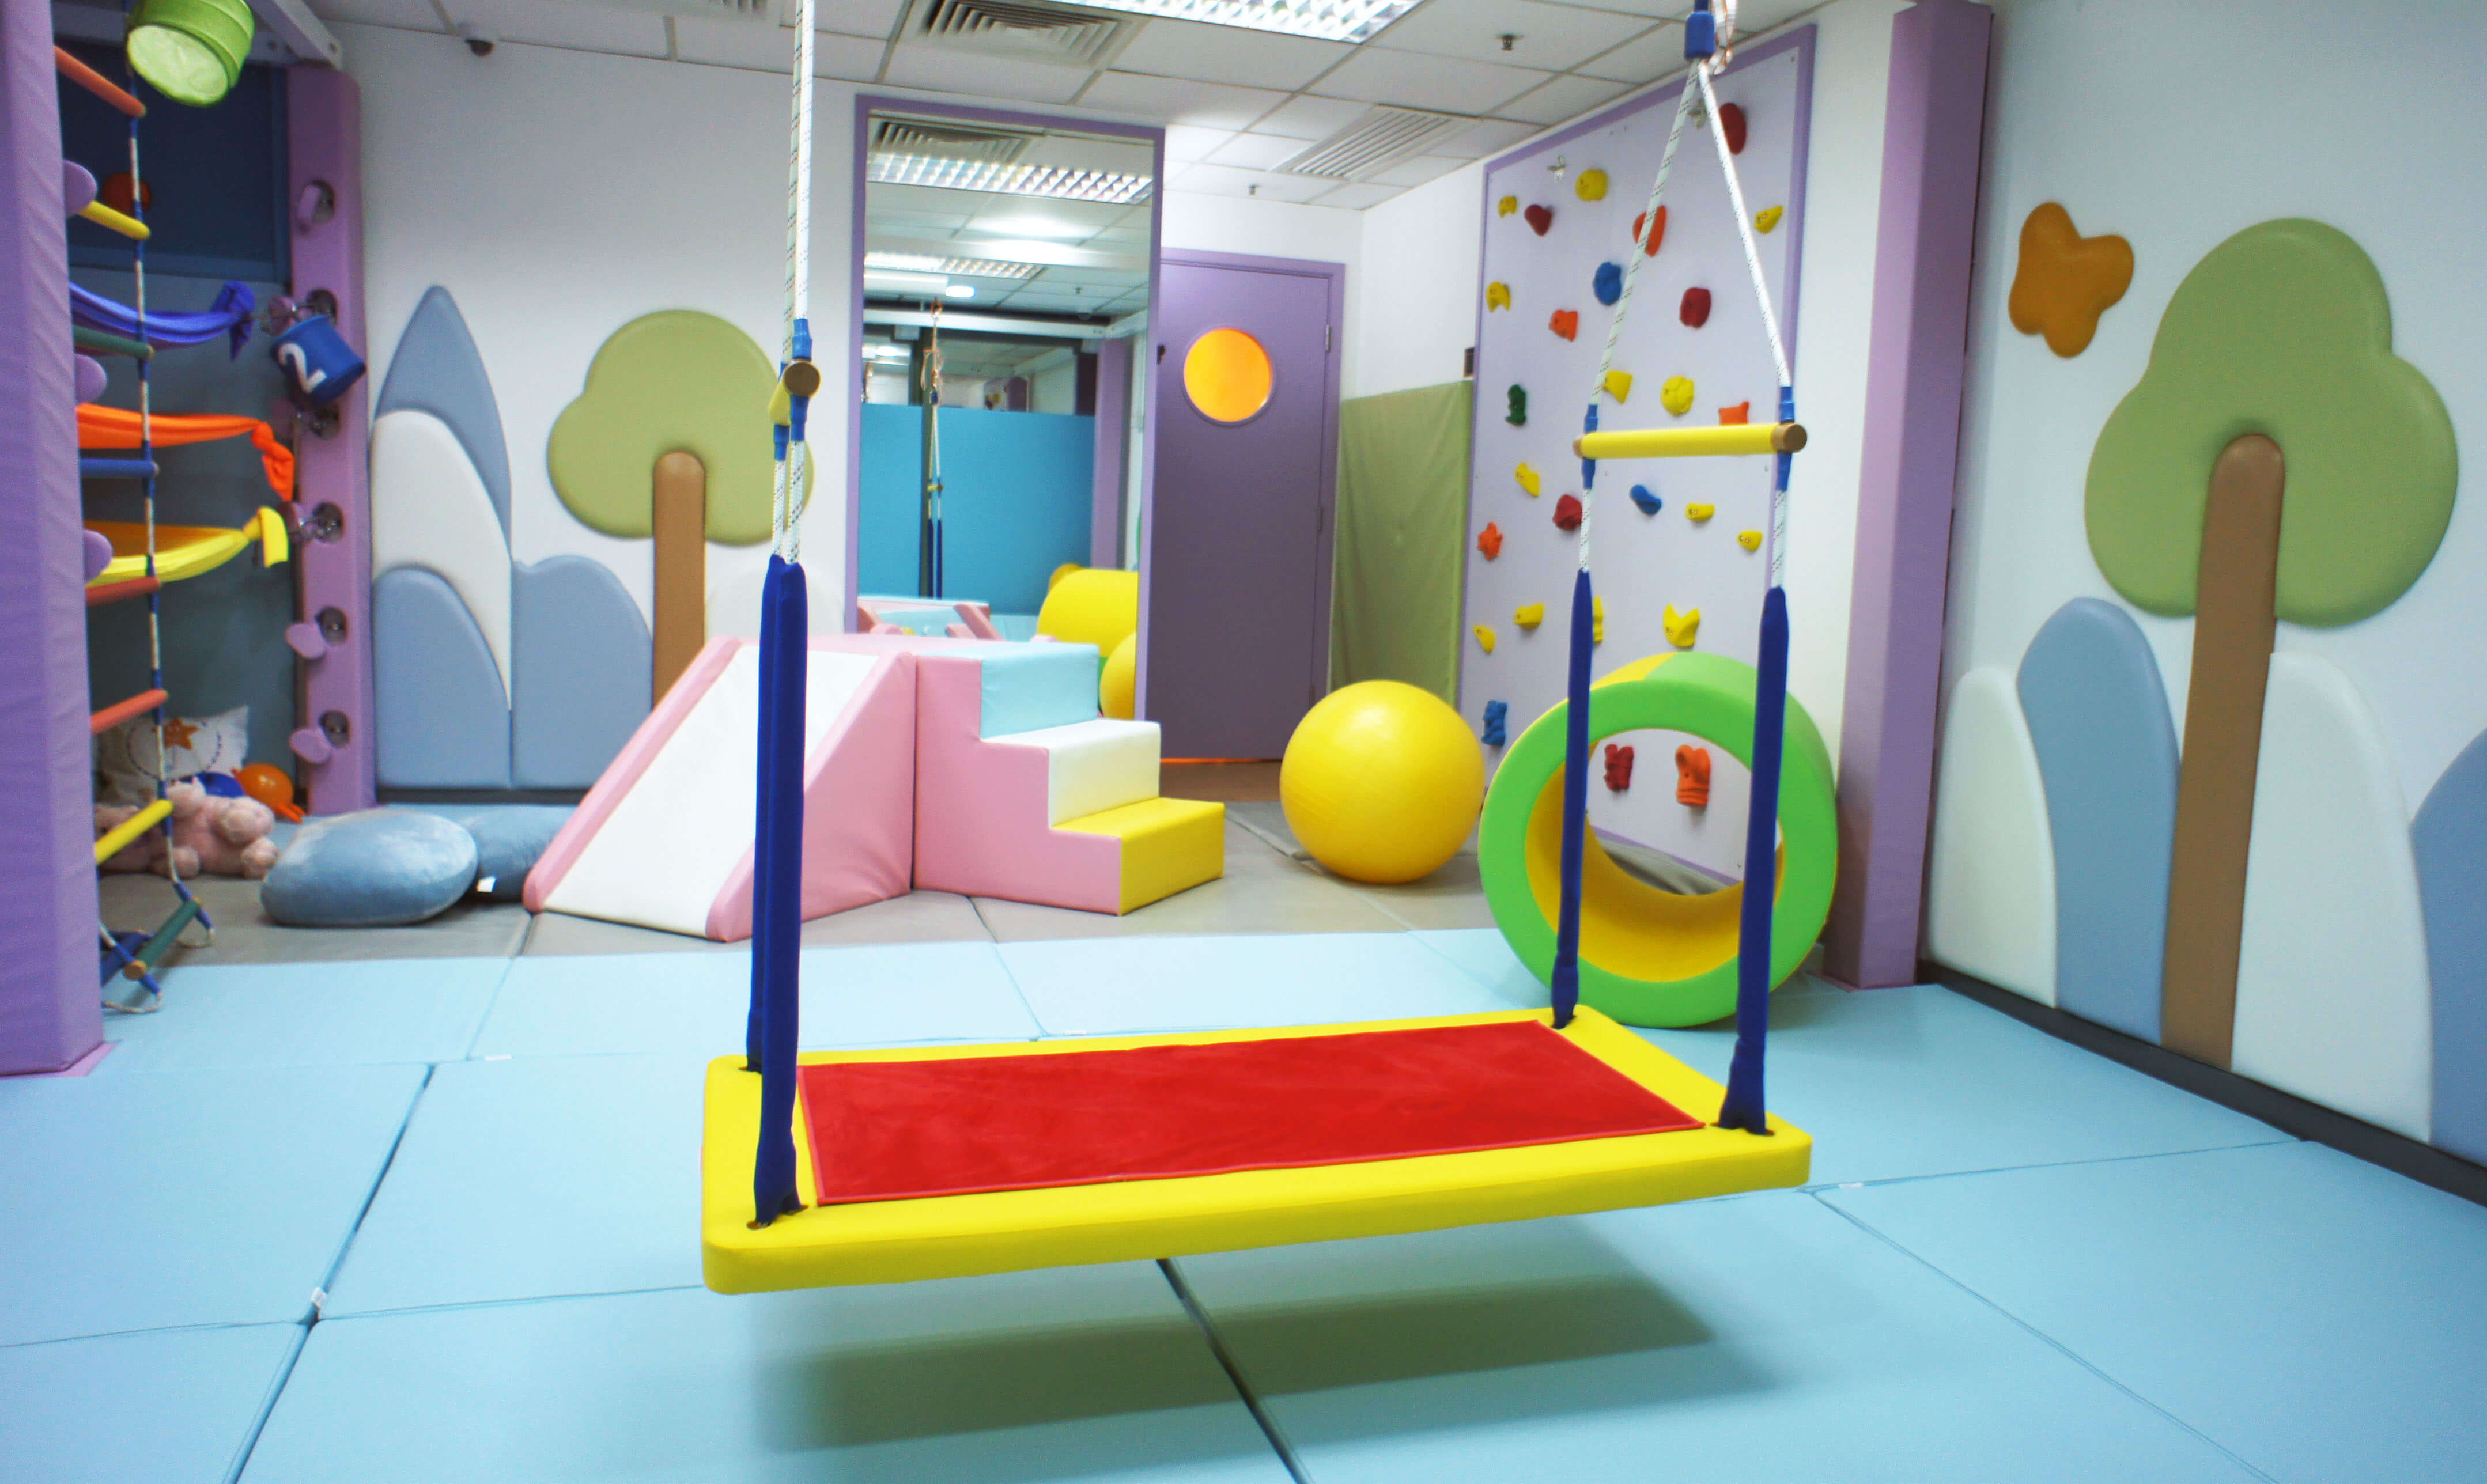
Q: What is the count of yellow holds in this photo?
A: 13